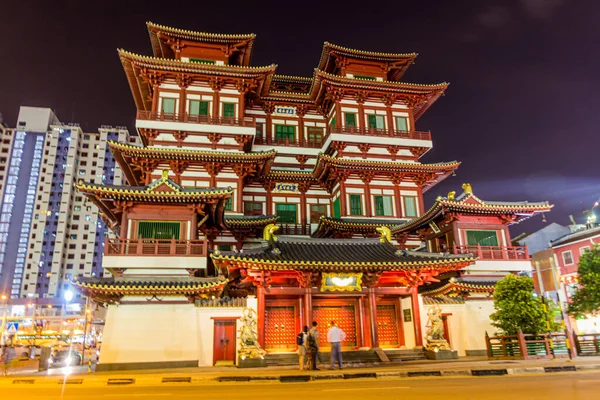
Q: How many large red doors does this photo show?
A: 3